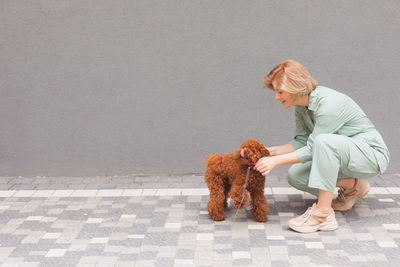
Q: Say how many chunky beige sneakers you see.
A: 2